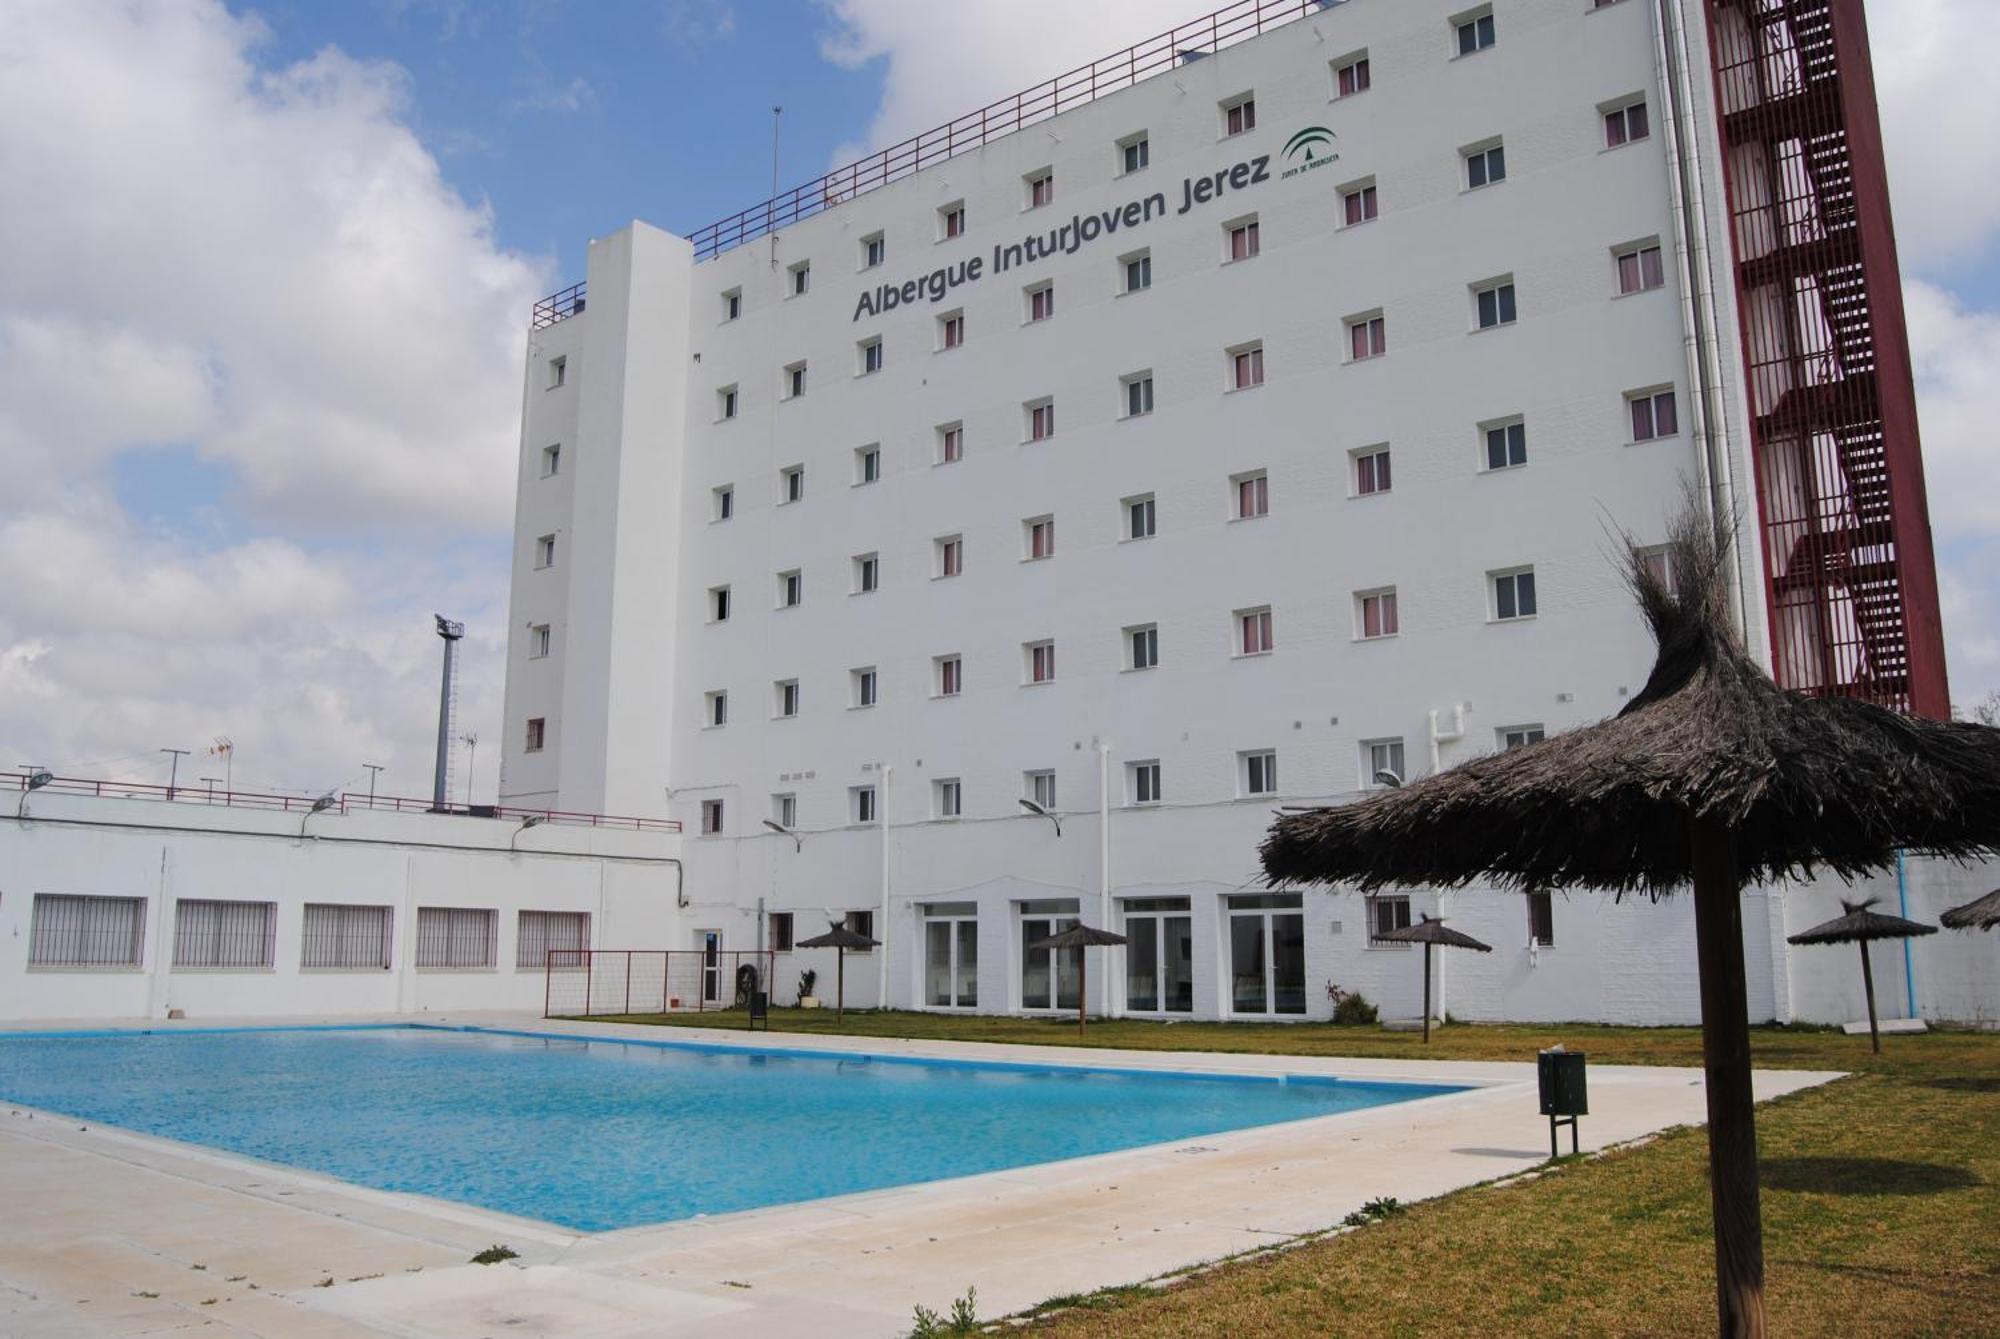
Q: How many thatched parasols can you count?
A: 6